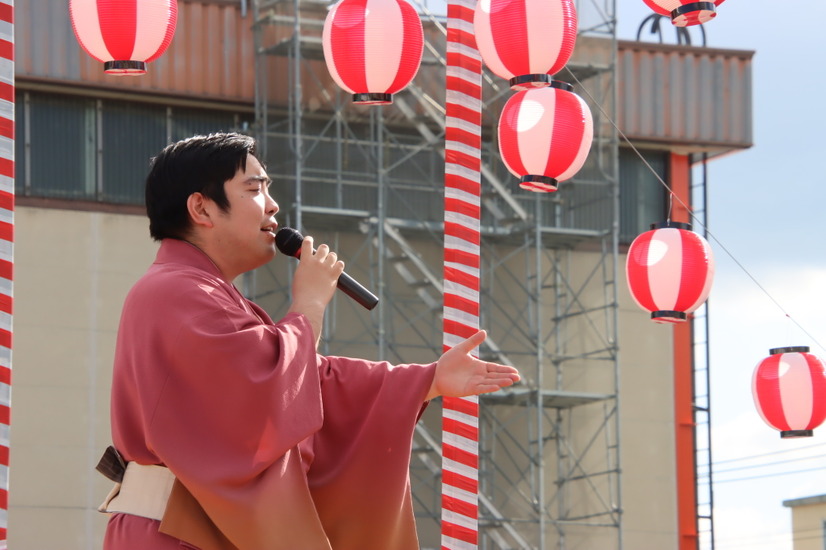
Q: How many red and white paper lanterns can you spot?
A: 7